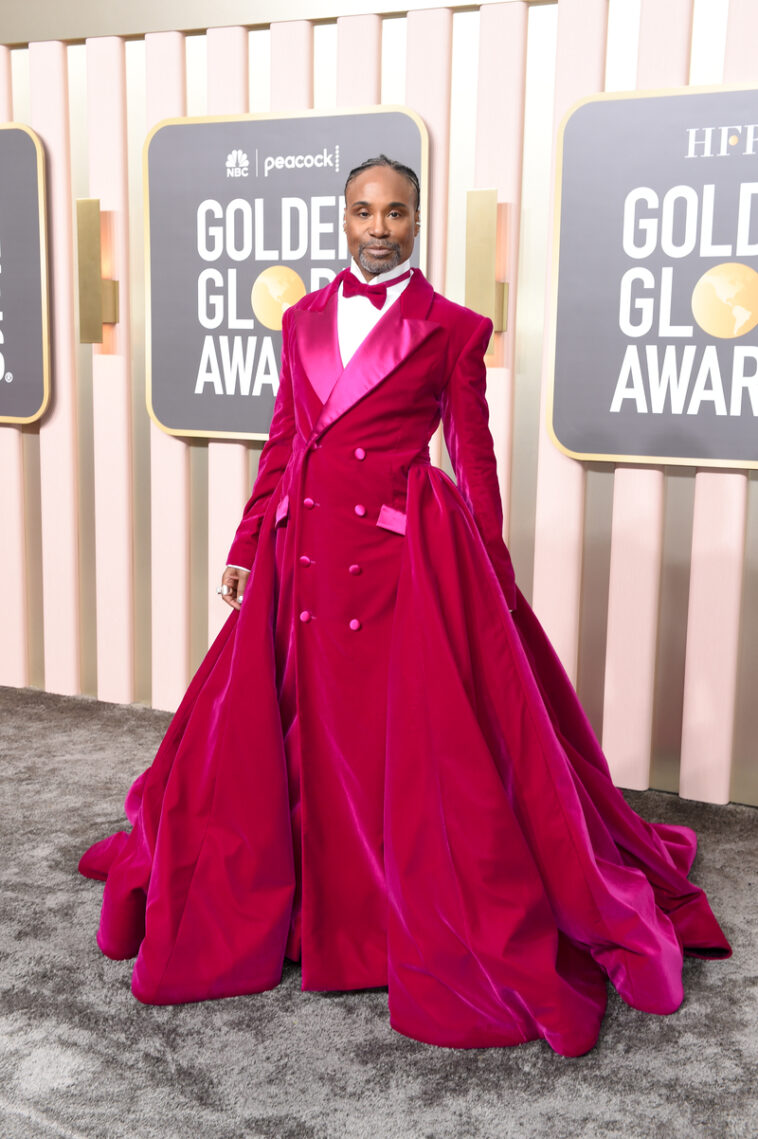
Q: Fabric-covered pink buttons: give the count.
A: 7